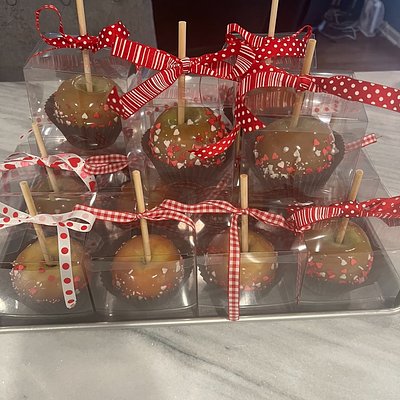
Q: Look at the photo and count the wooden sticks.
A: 9